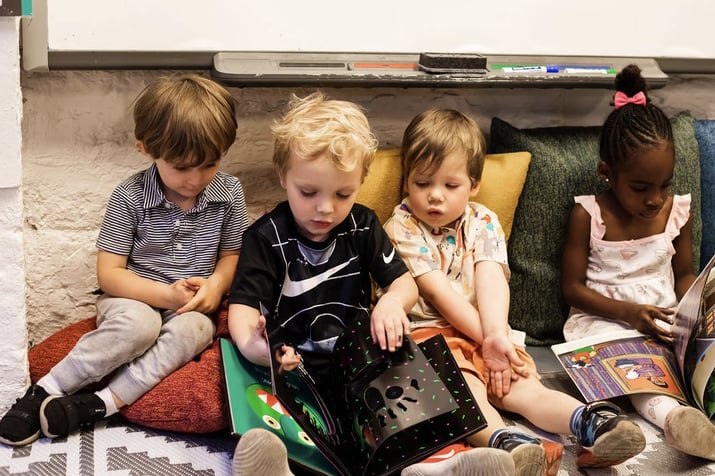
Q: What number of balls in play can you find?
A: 0